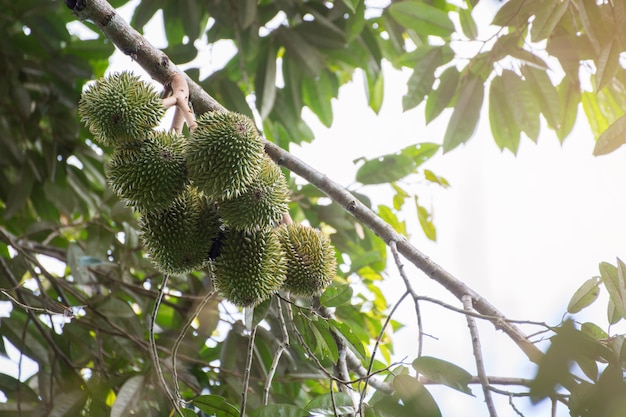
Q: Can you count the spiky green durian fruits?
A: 7